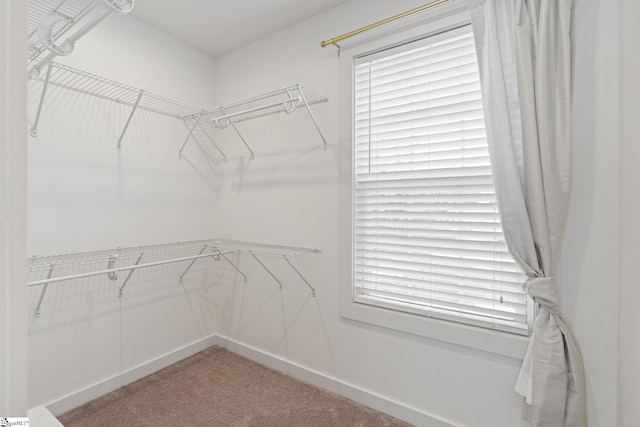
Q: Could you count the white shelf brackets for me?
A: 12